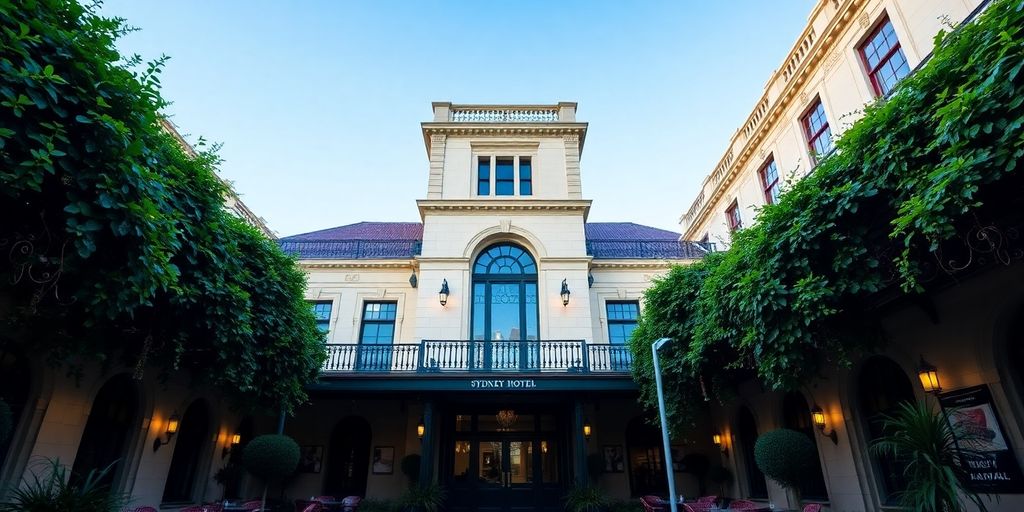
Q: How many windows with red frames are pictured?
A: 4